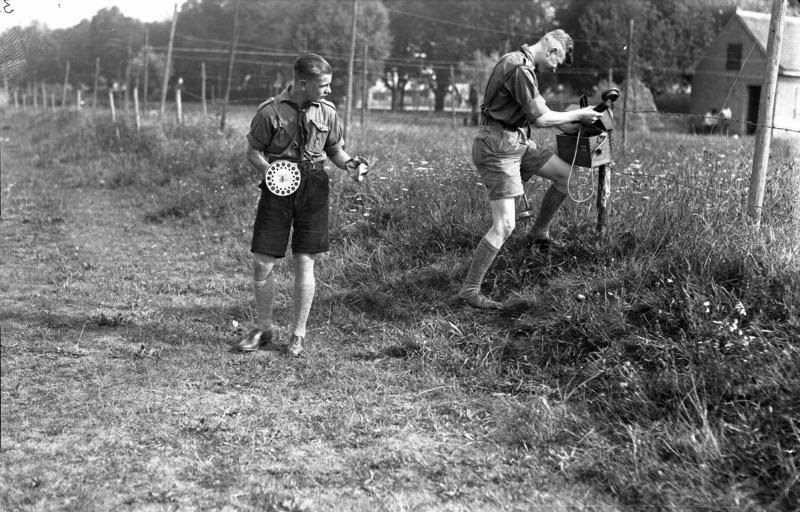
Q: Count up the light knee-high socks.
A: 2